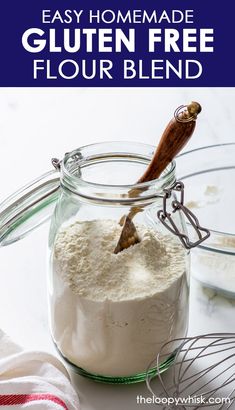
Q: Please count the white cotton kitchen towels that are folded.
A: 1